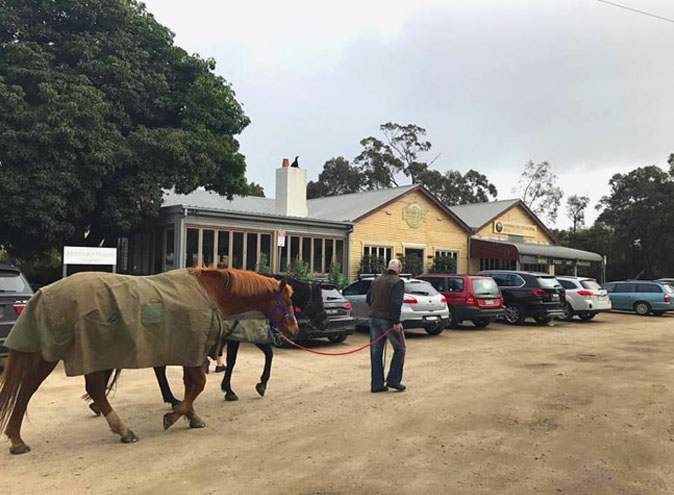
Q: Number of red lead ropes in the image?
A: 1